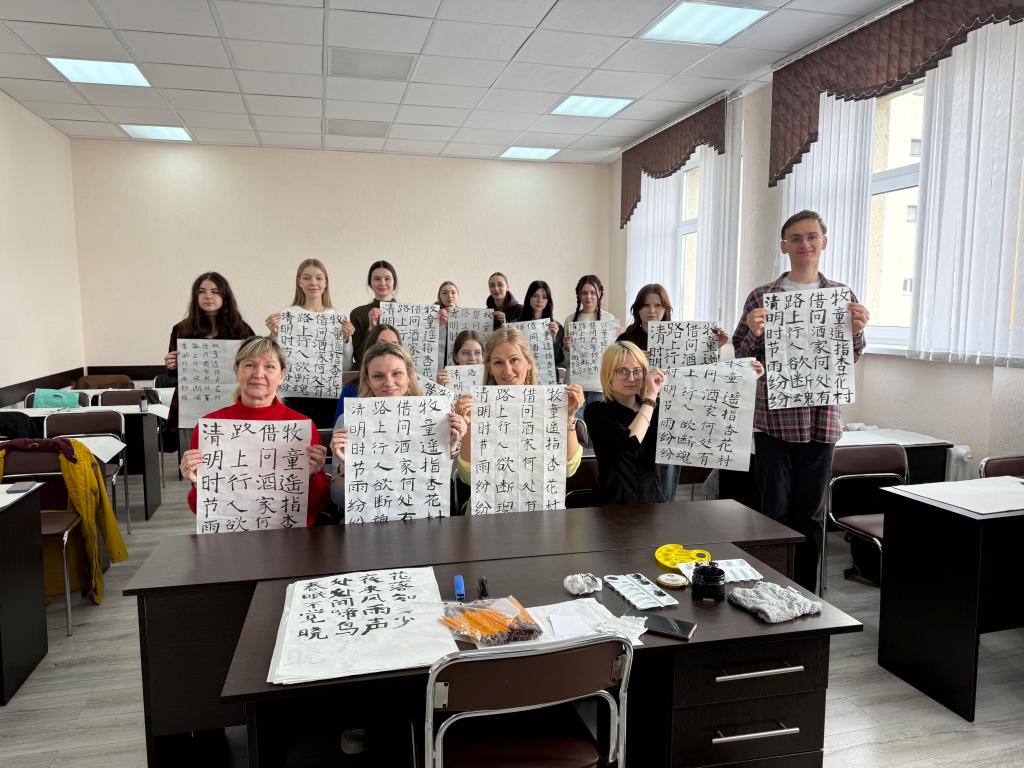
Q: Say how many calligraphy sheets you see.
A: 15